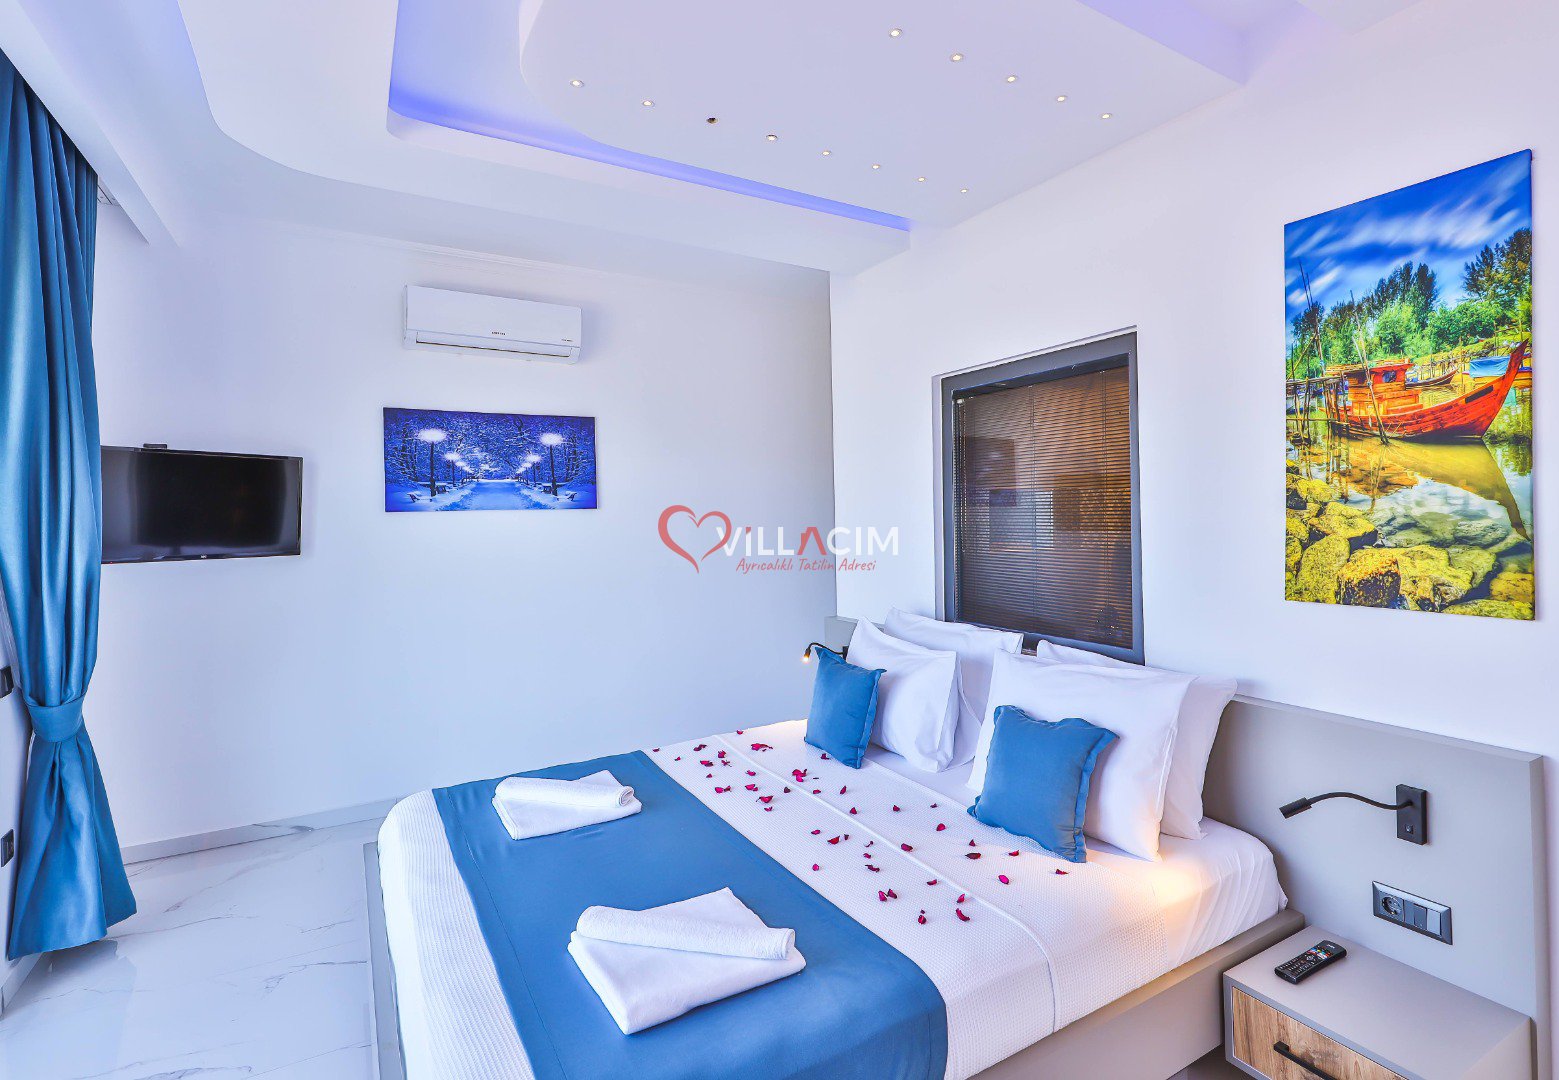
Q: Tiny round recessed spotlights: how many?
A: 13